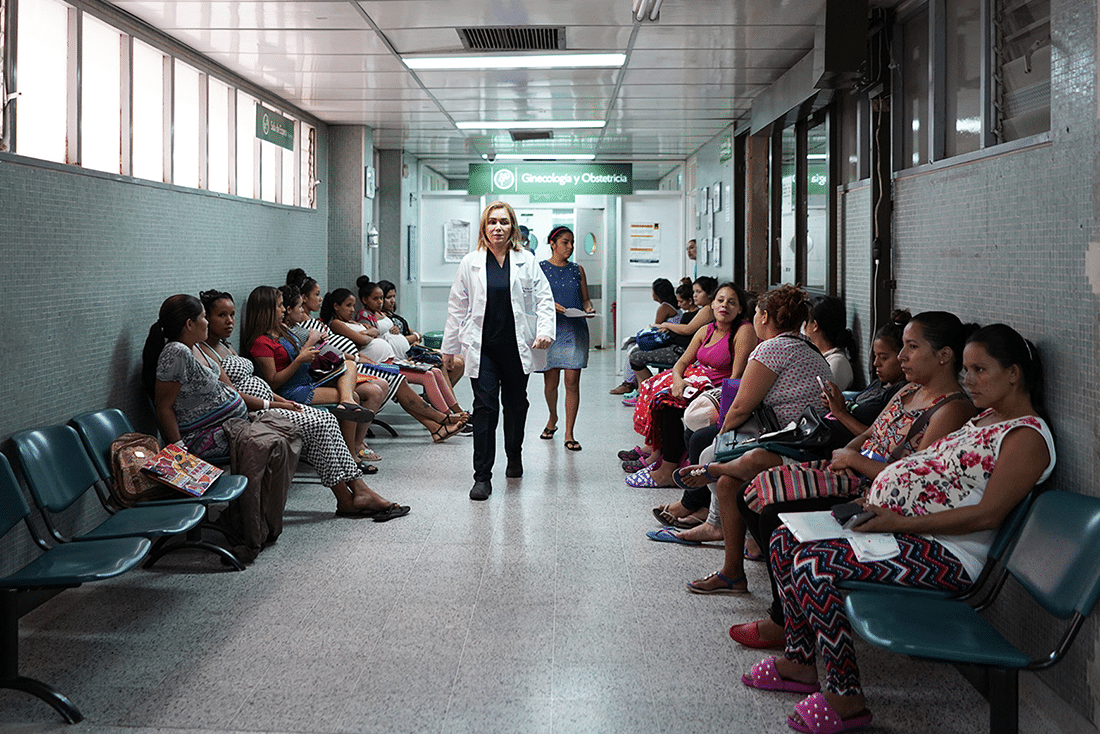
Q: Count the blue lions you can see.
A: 0